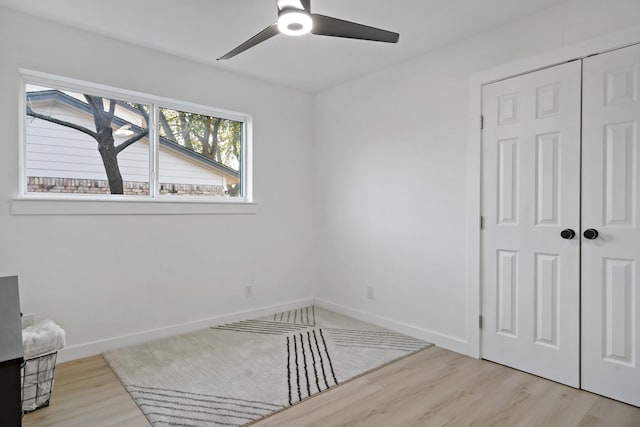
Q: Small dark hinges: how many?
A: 3